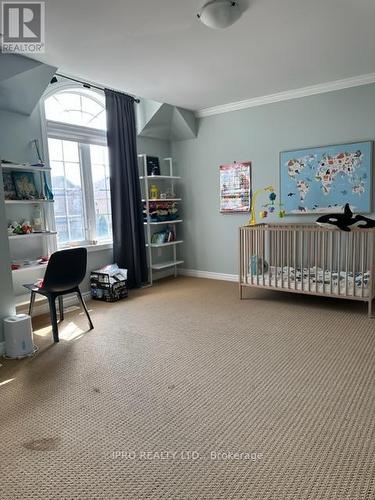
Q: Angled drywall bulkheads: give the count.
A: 2